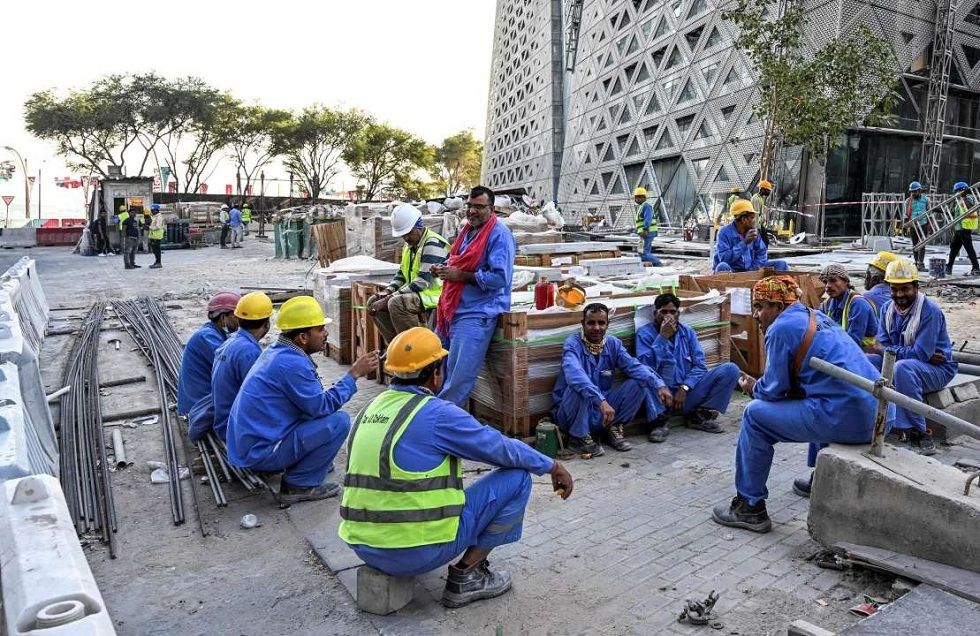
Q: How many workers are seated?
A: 12